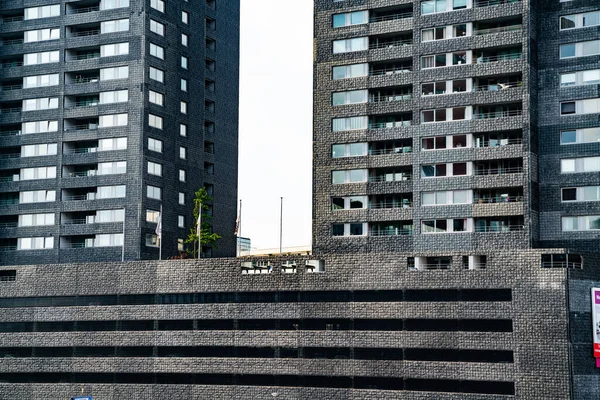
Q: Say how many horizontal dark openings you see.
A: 4